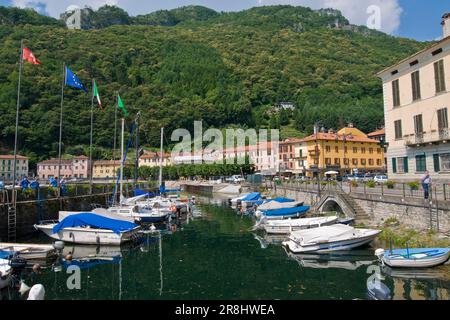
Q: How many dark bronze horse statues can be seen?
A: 0